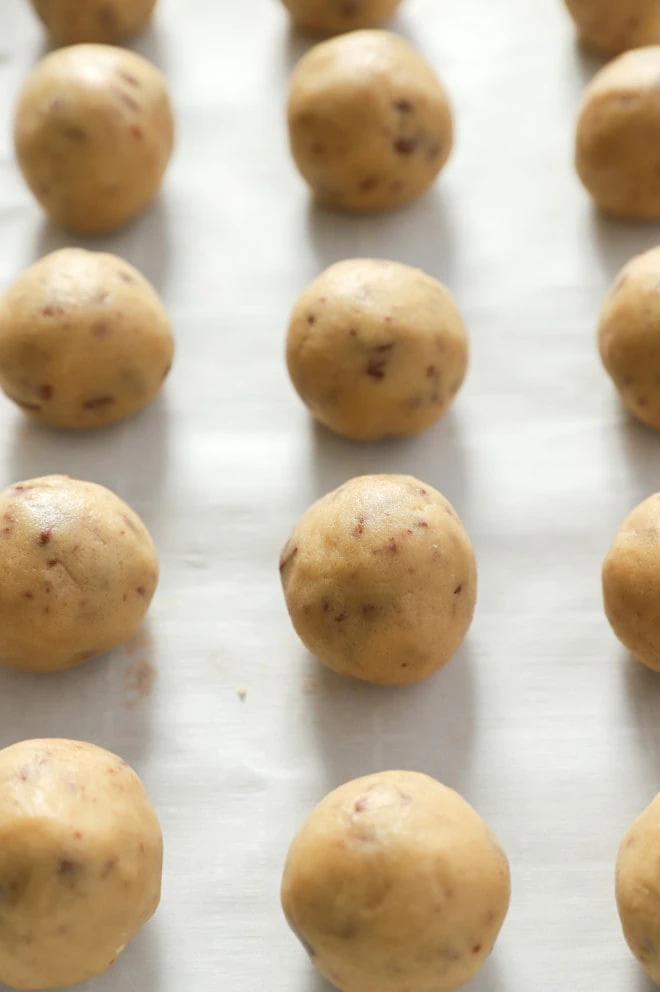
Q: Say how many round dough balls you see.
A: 15